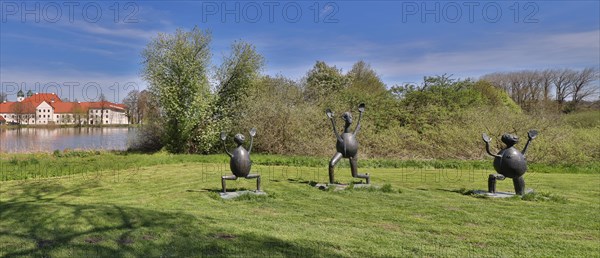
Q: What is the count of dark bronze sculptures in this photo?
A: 3